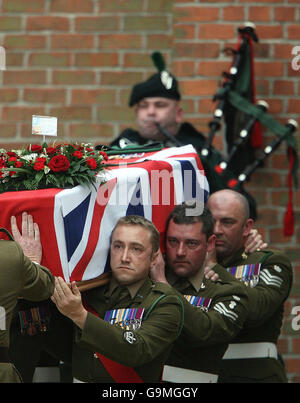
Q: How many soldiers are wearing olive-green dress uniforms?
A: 4